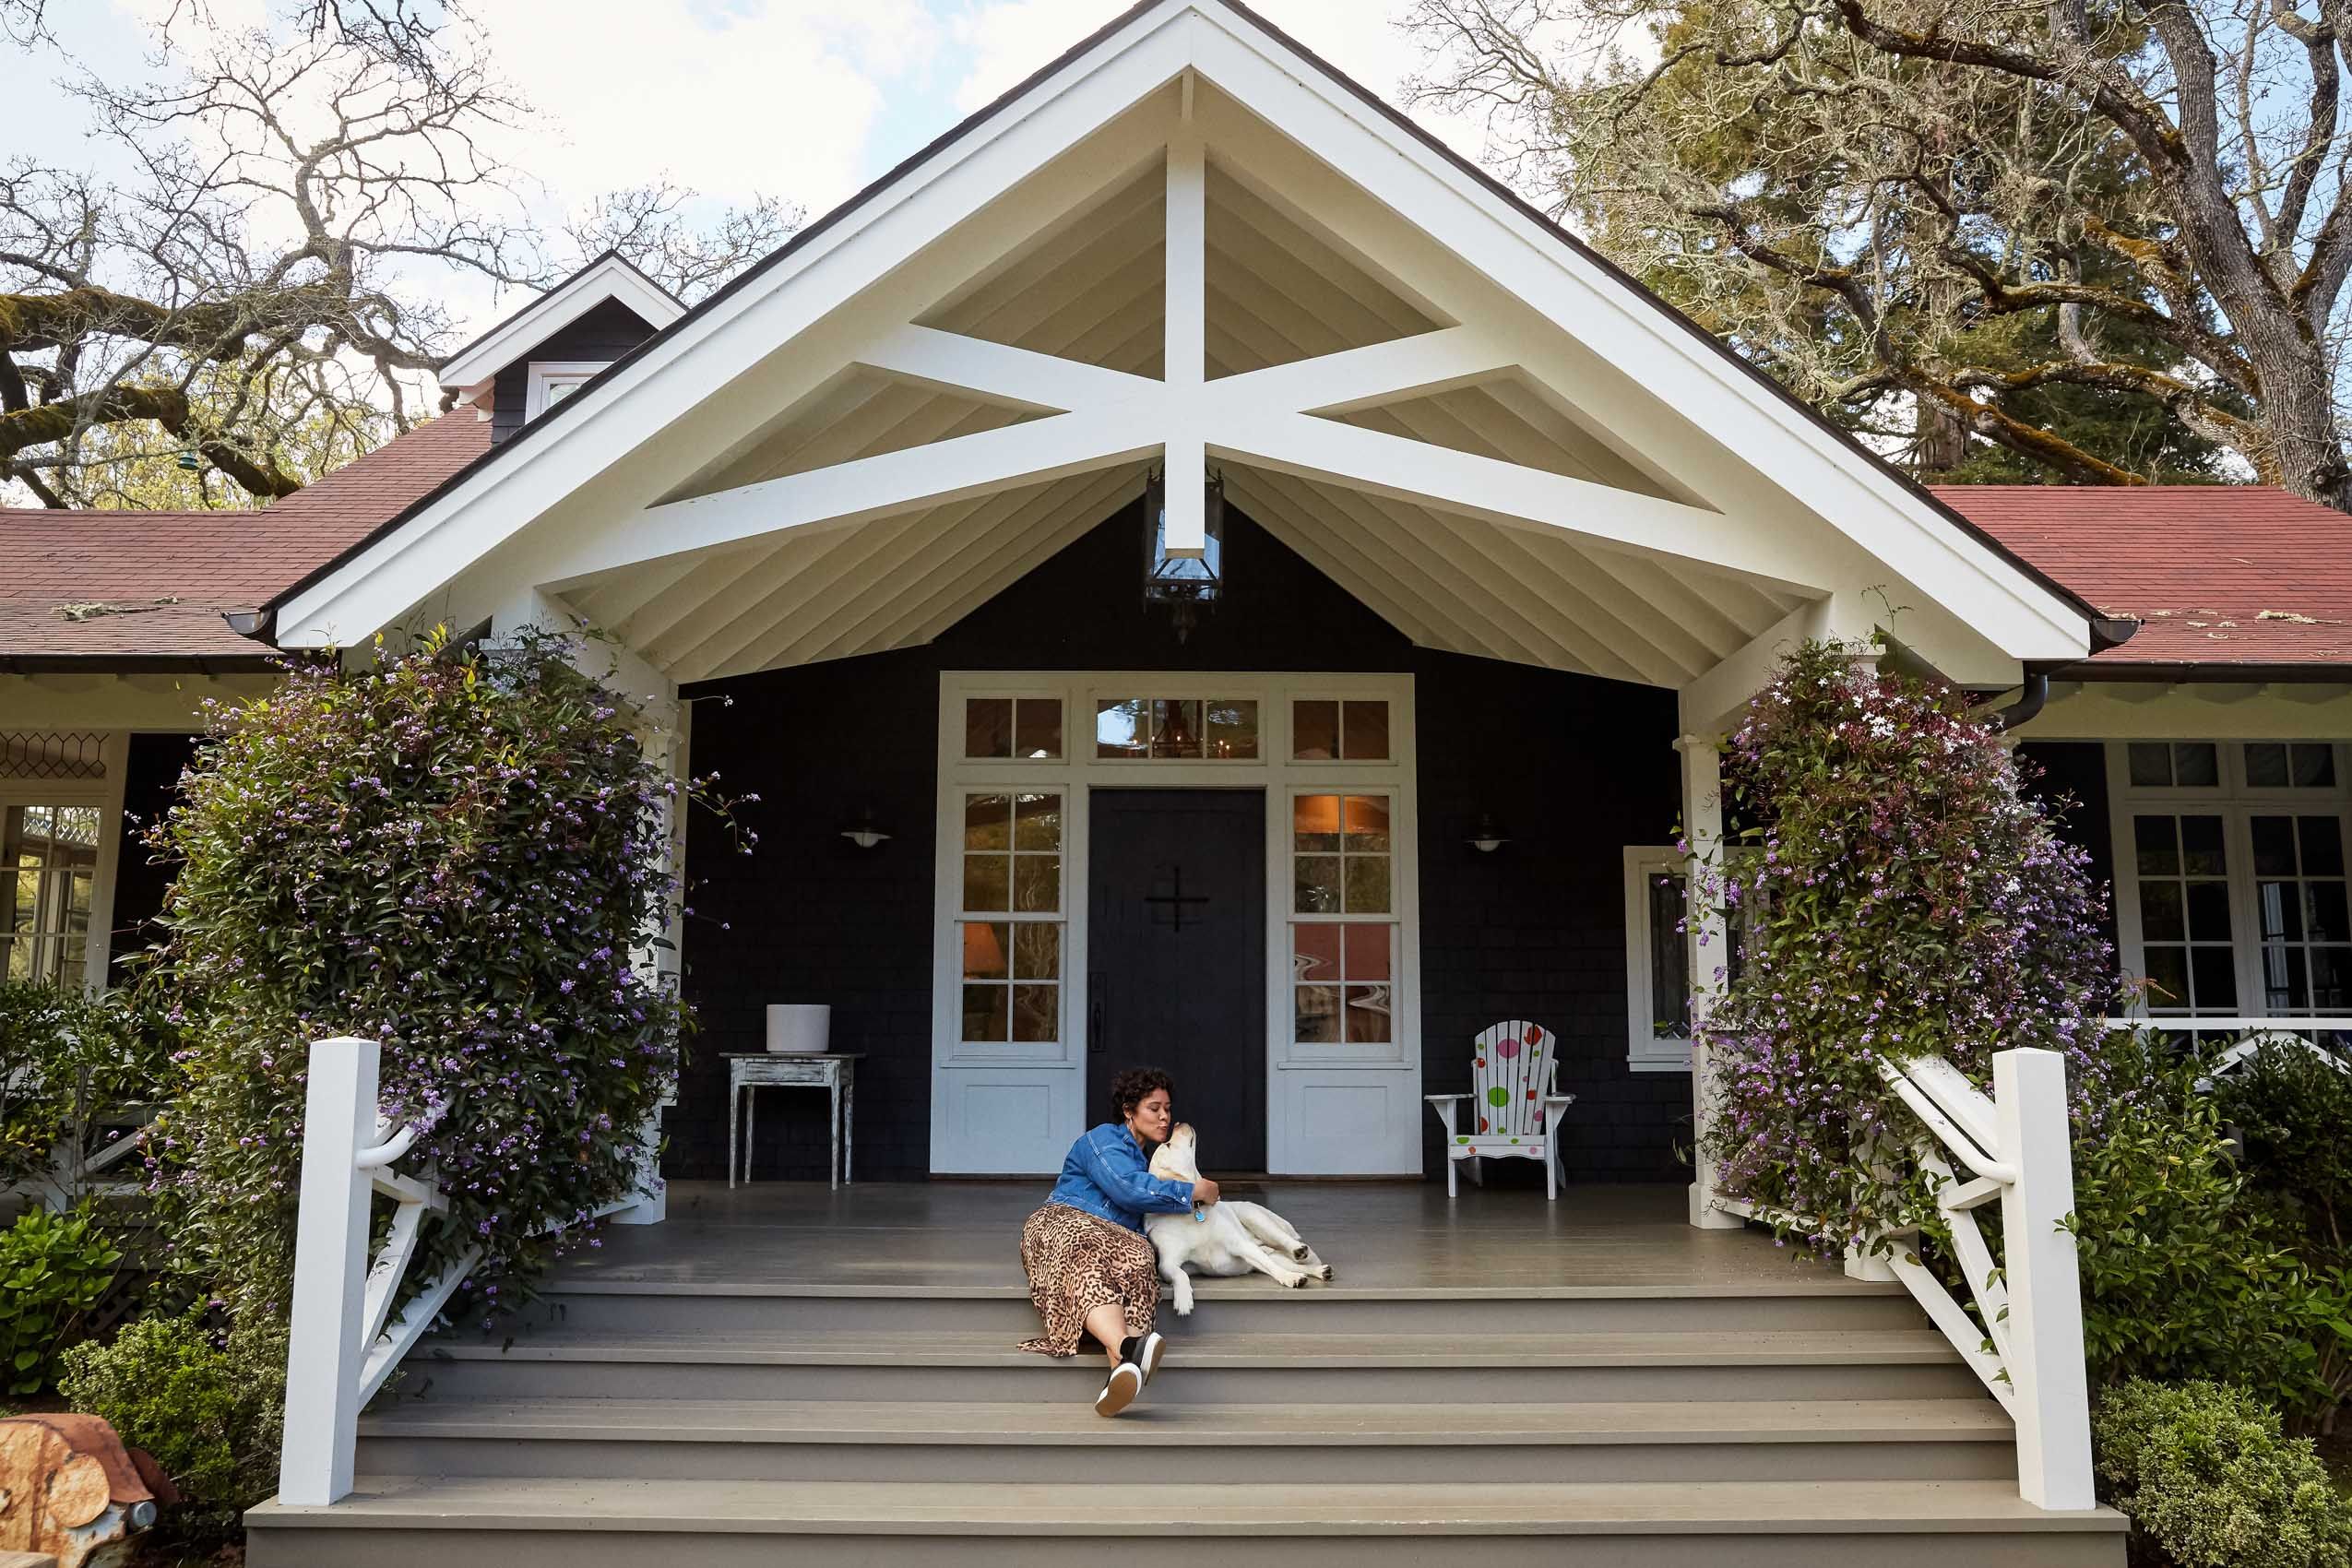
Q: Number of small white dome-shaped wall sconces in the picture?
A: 2